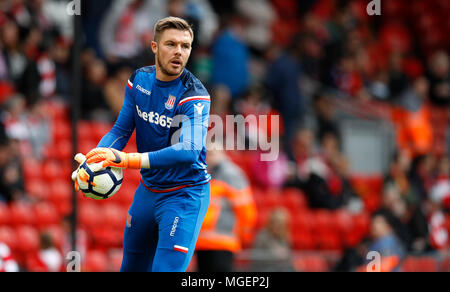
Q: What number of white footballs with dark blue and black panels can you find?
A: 1